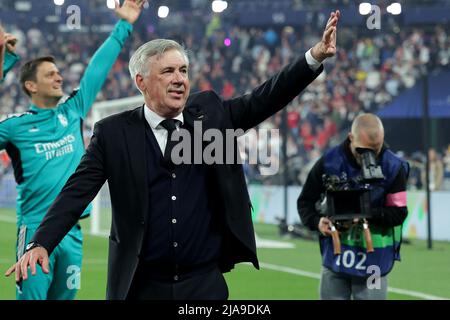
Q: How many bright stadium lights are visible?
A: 6